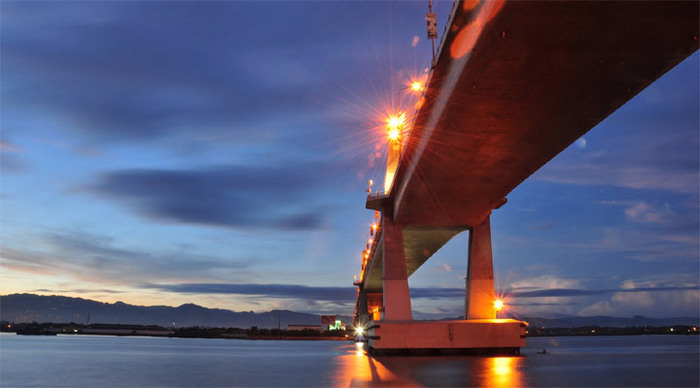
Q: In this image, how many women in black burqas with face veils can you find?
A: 0